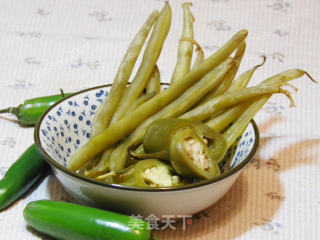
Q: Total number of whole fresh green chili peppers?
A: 3